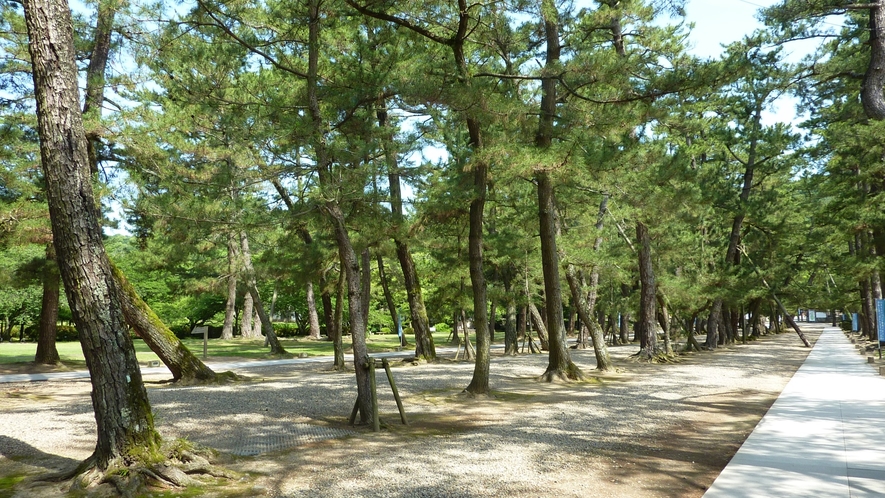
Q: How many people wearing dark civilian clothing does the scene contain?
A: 0